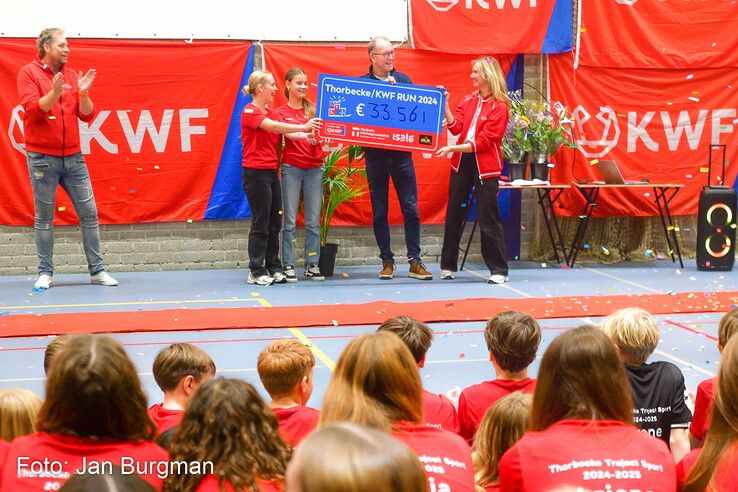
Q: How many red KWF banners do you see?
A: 5